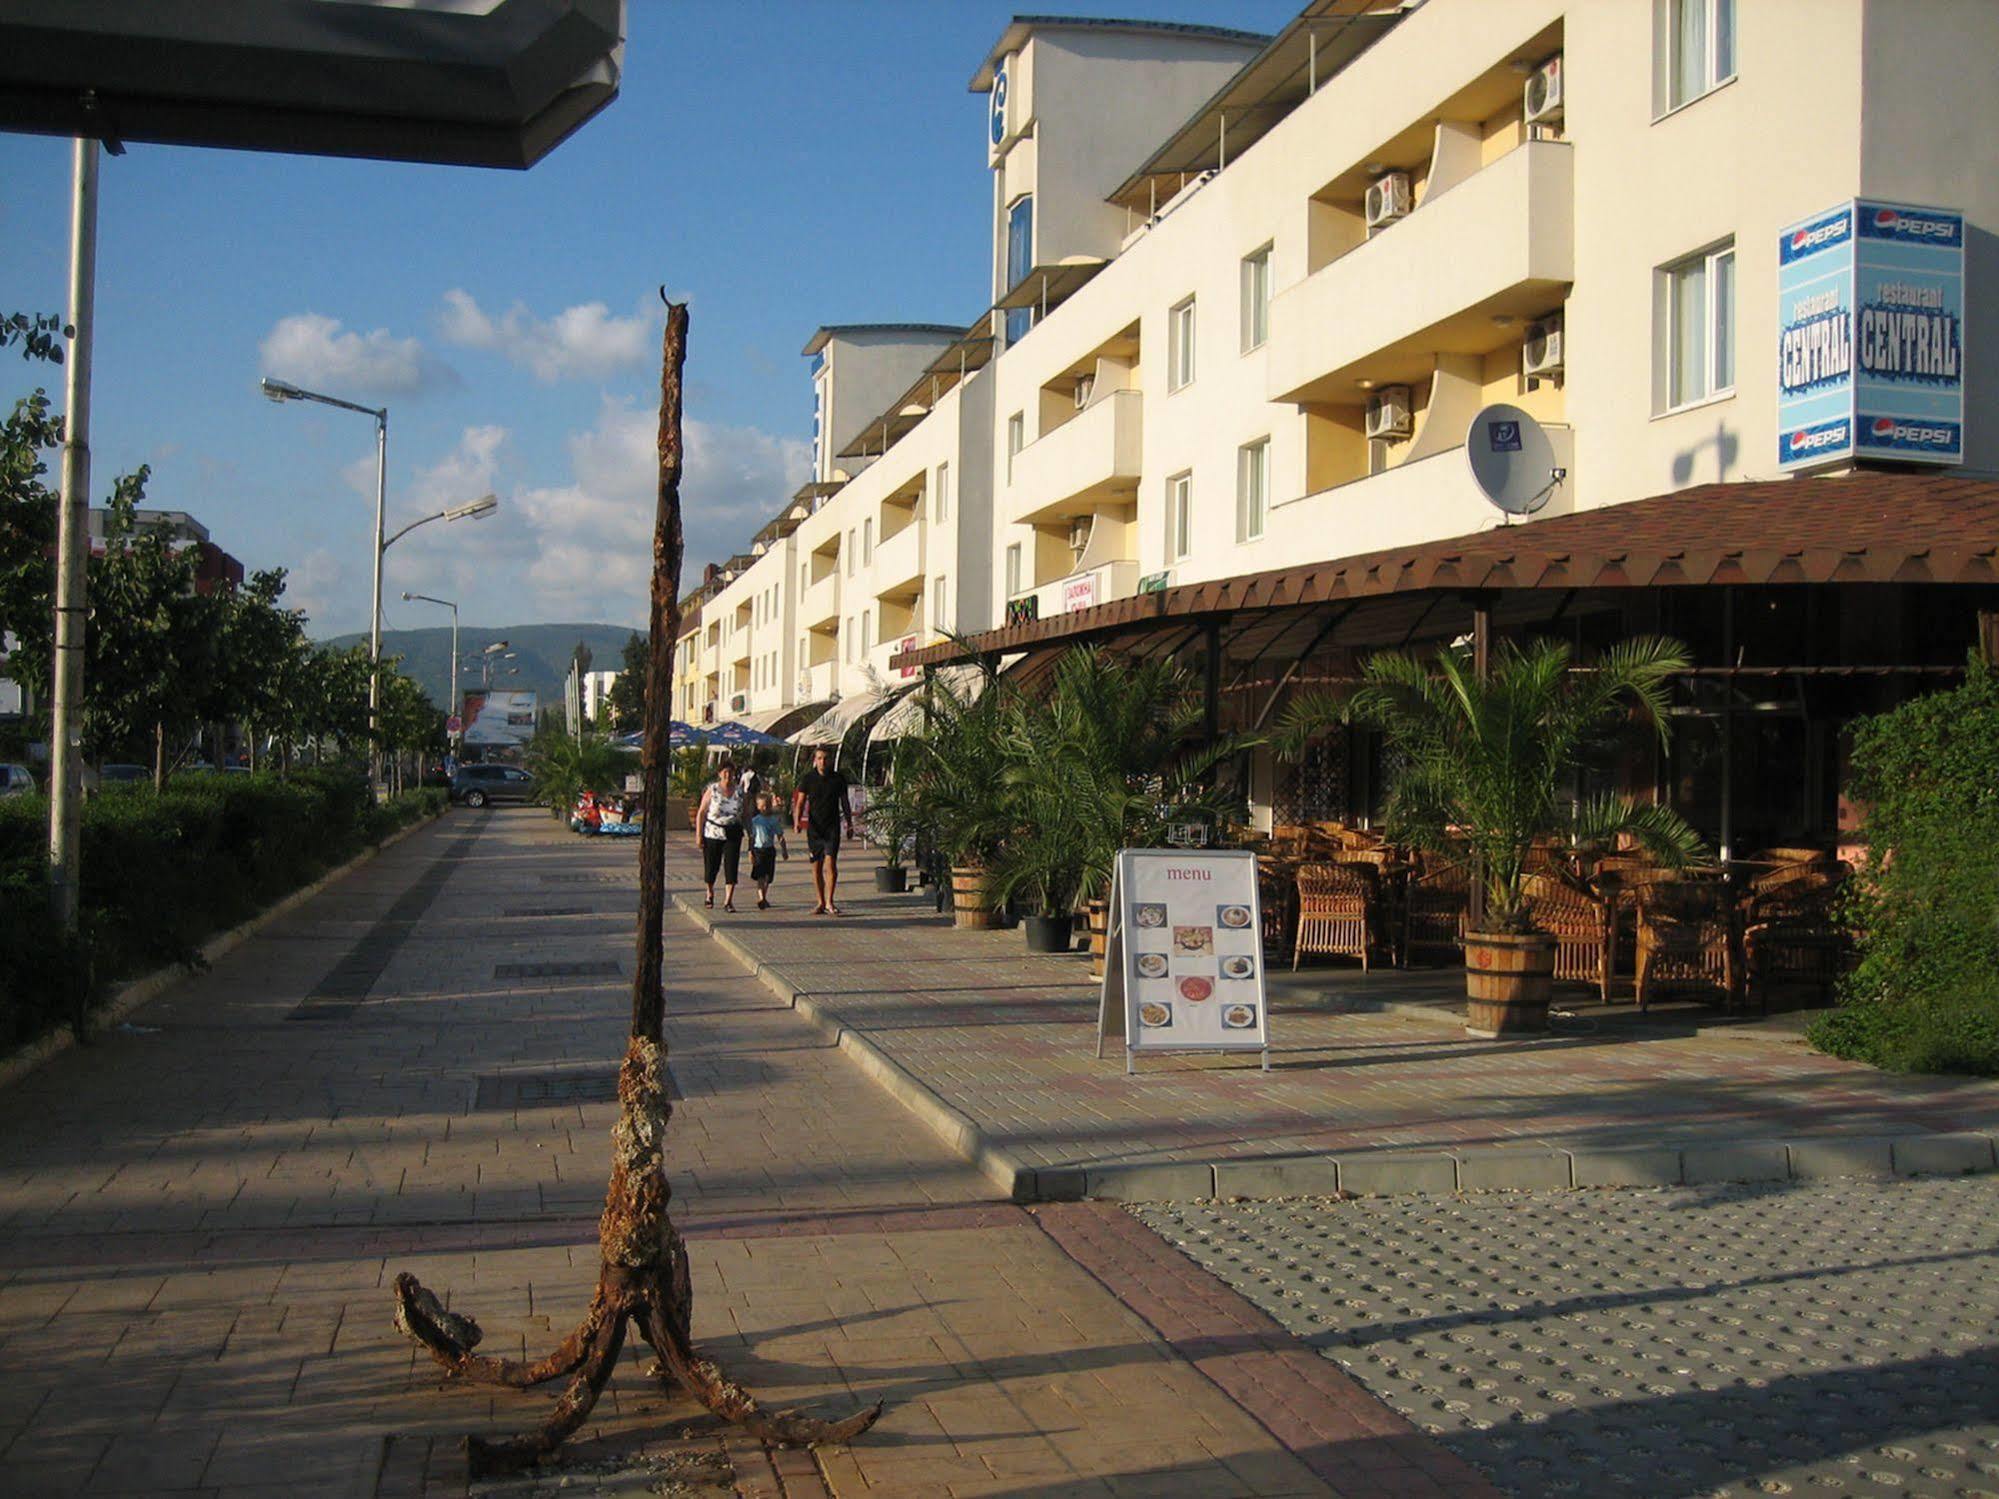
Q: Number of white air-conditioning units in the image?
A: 6